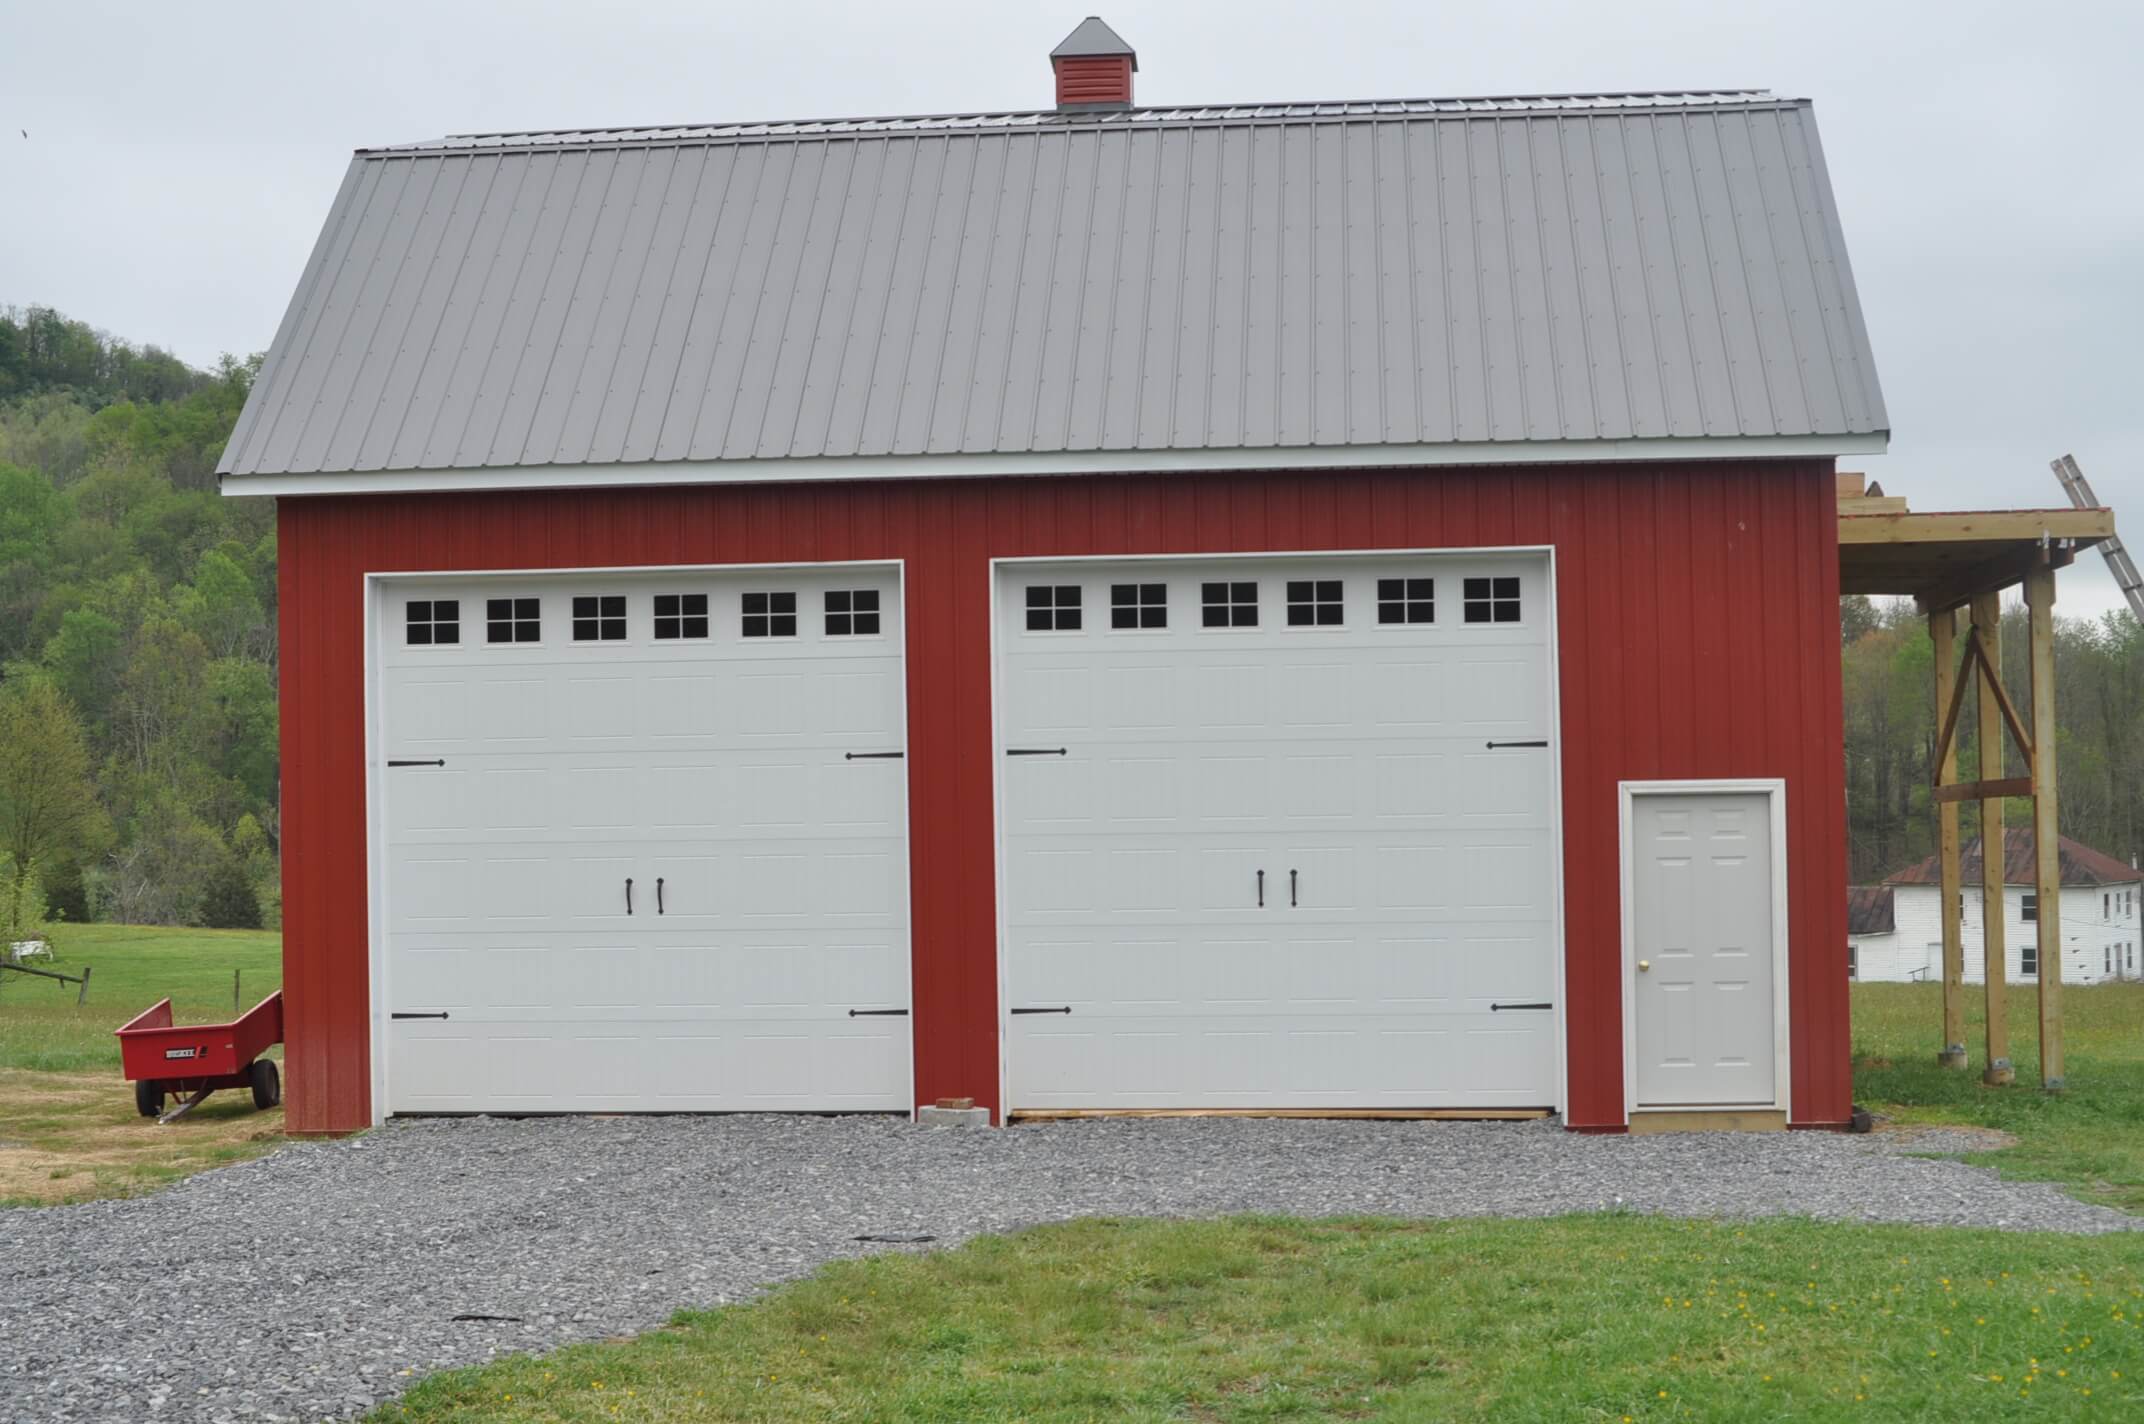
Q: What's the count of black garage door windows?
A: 12